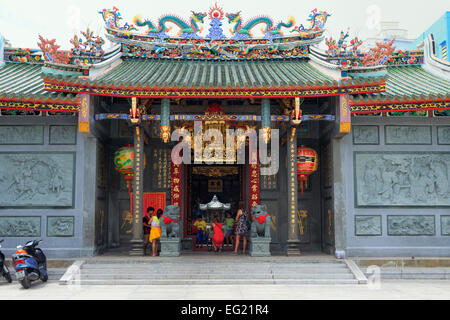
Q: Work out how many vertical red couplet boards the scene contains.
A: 2